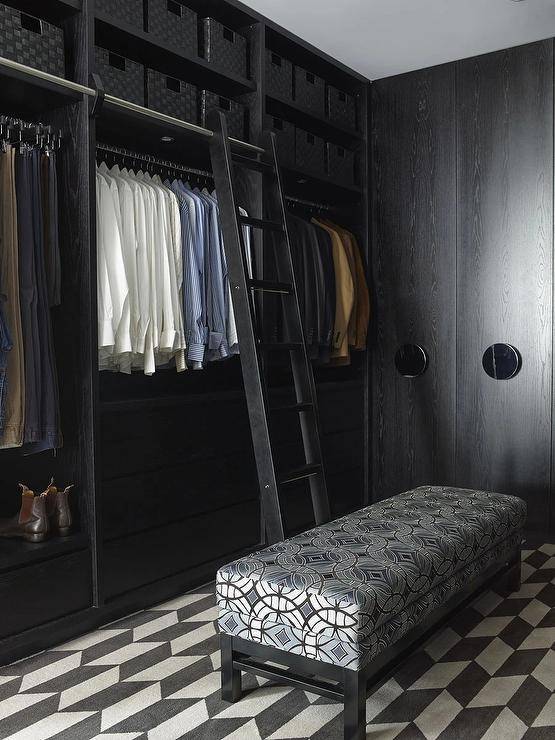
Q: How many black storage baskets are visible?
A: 13